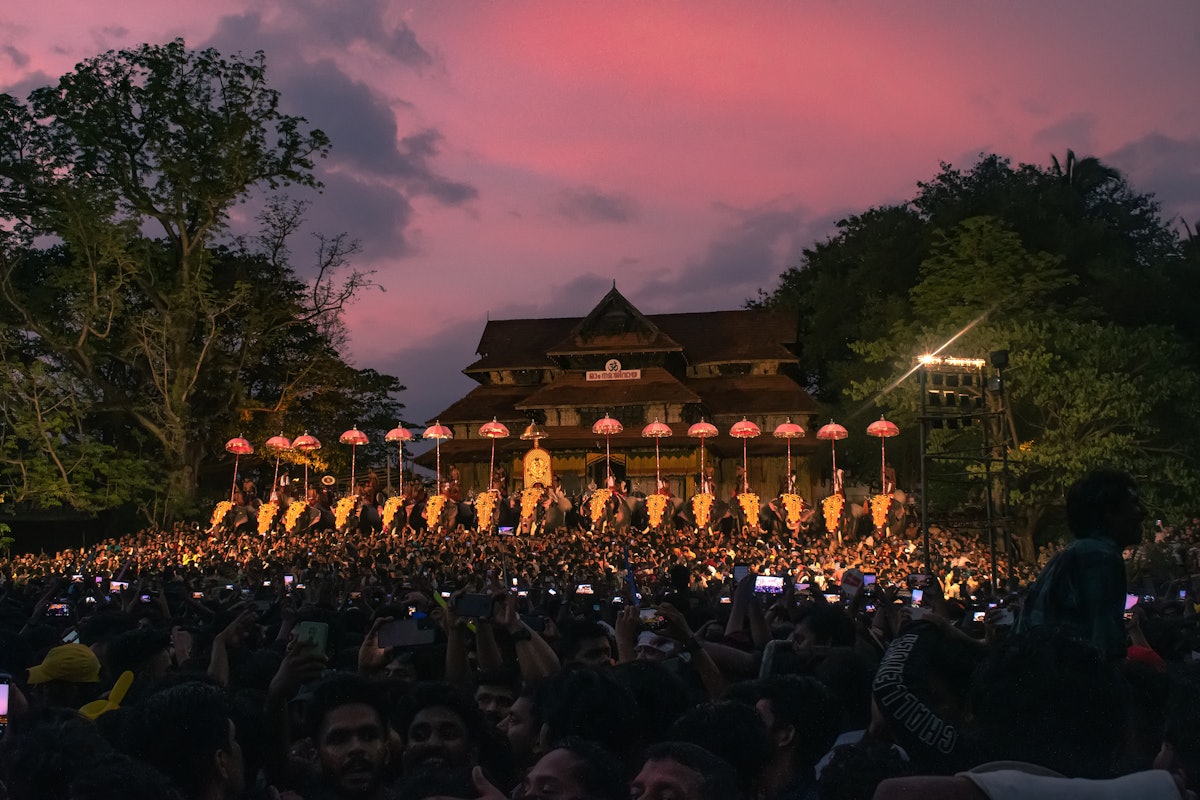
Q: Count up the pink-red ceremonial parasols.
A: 14